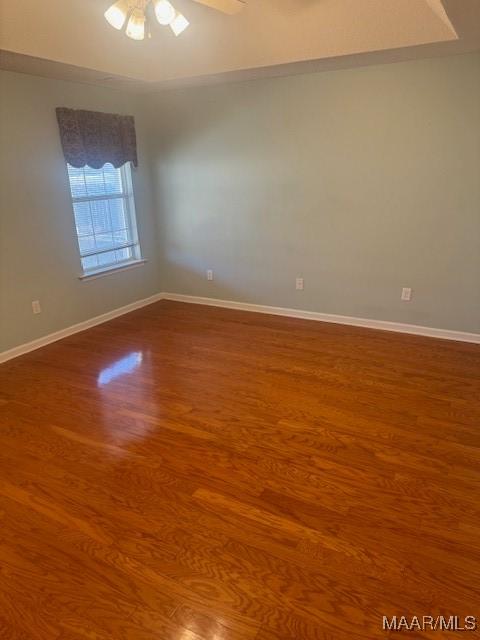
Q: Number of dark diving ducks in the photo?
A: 0